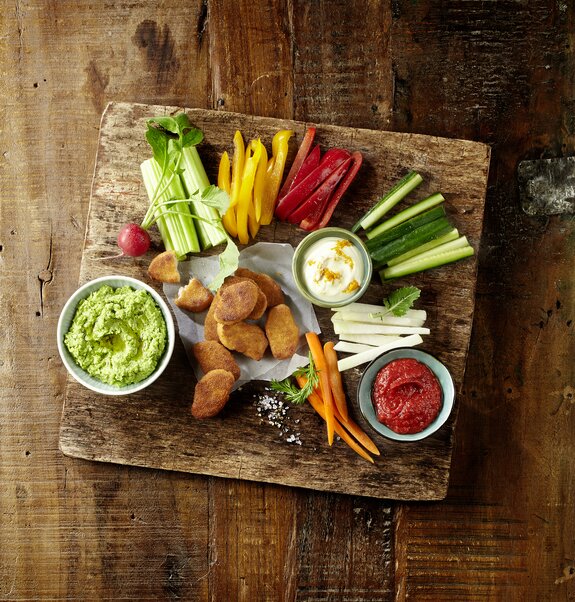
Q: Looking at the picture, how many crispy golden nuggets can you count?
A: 10